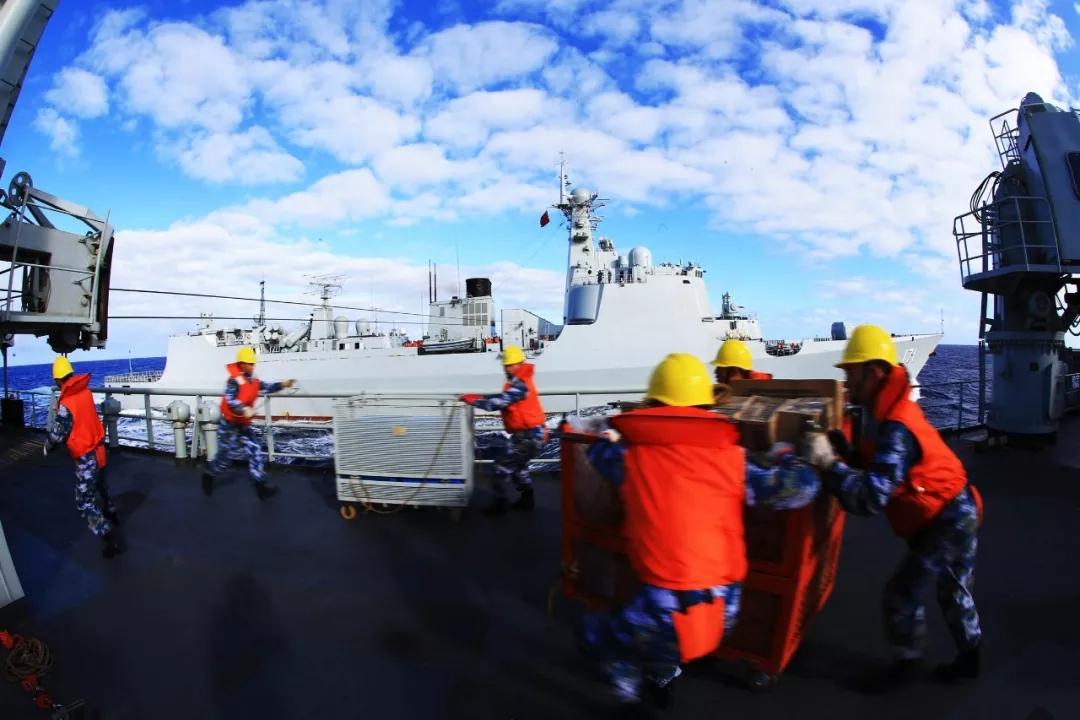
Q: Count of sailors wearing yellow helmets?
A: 6